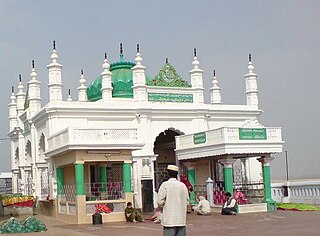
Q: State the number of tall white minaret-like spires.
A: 10